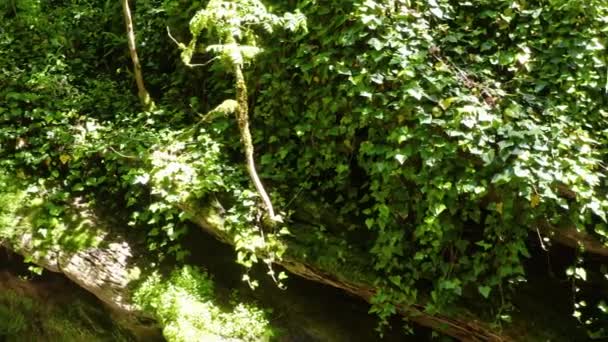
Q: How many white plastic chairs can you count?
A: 0